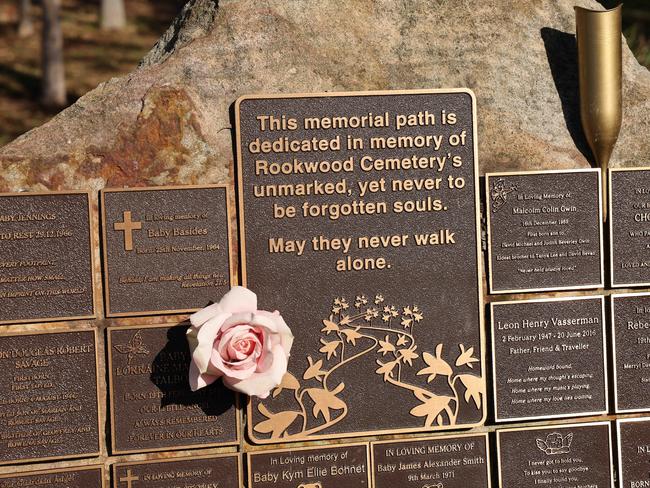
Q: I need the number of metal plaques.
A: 15